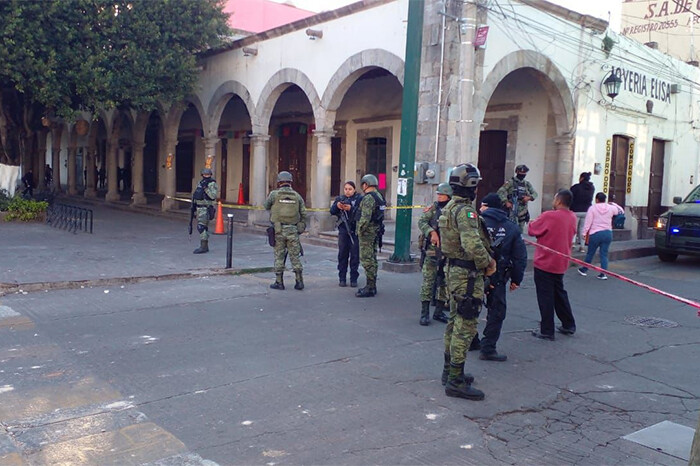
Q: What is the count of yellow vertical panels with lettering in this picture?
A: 2